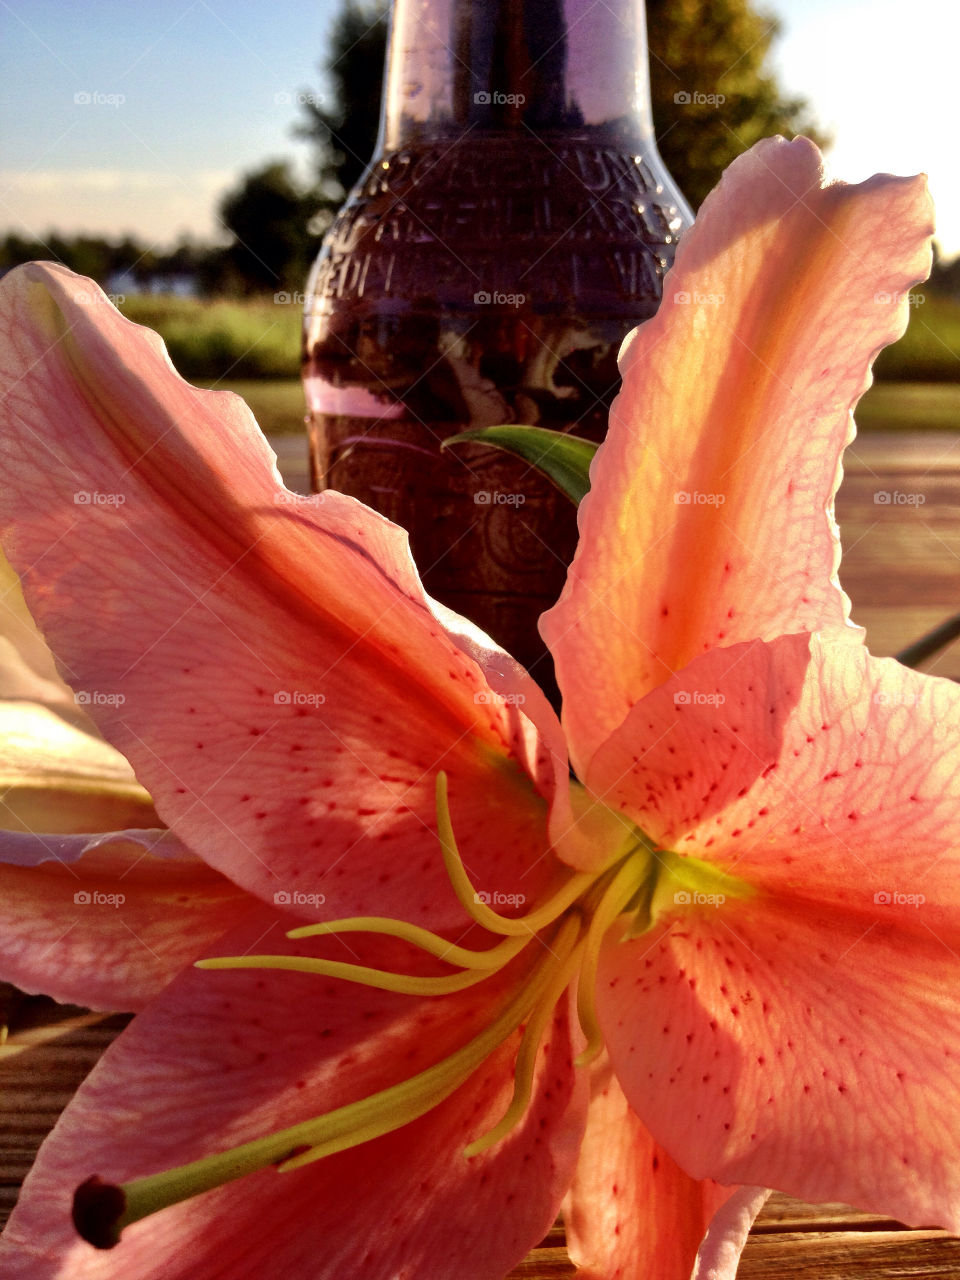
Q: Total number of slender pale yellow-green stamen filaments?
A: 6